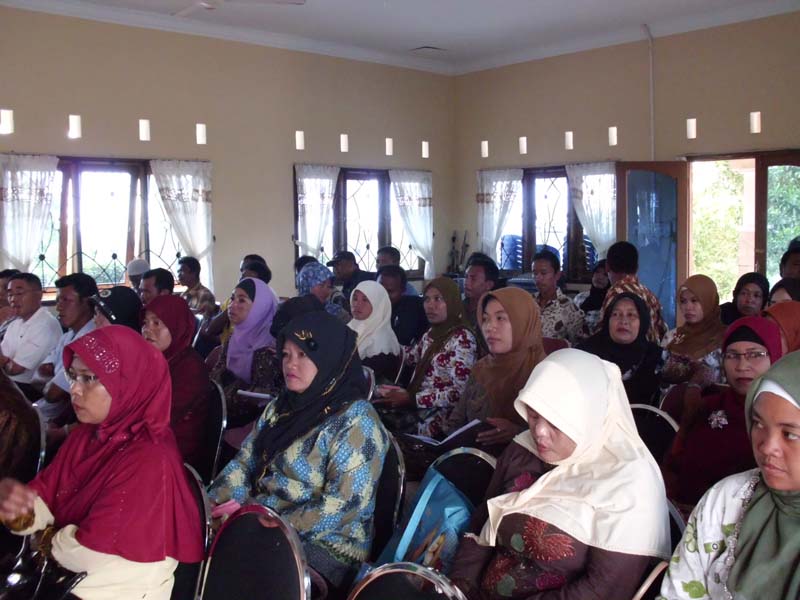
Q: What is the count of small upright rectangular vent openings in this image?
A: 14